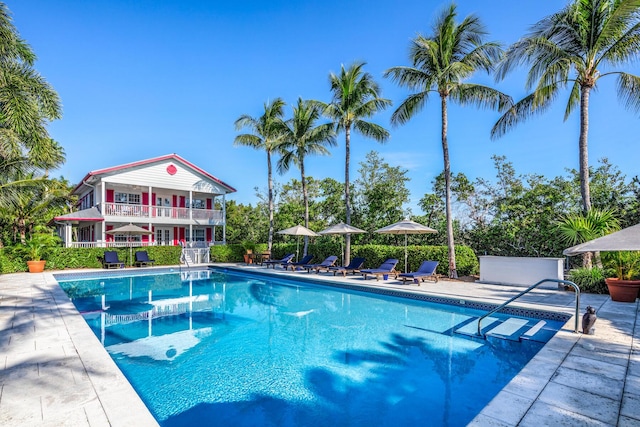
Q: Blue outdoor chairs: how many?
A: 8